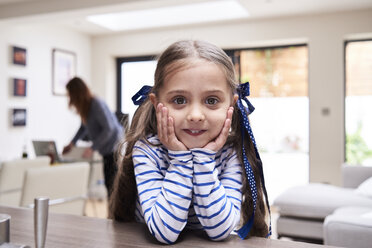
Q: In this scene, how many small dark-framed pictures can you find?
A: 3